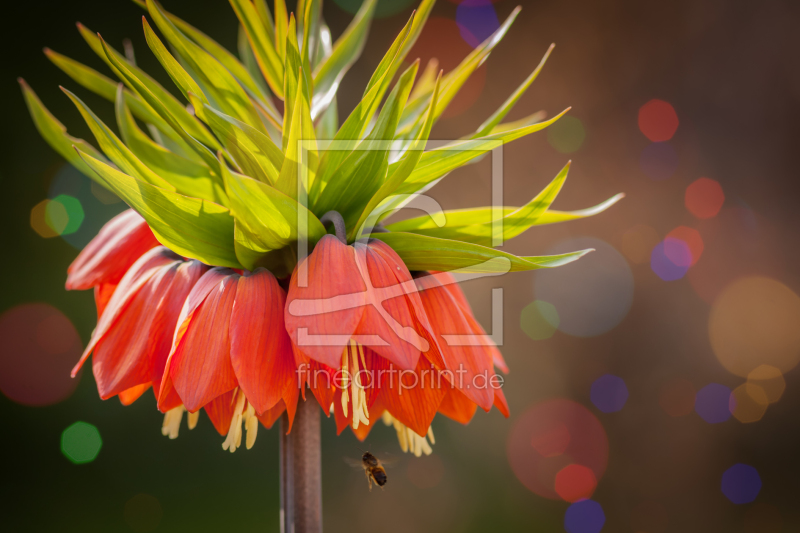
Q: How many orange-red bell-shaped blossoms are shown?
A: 5